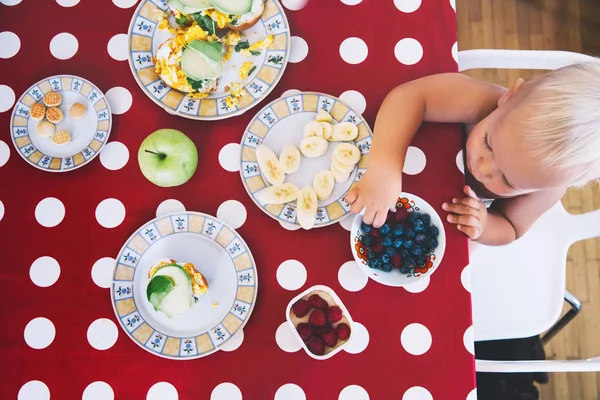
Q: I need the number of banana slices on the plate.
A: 13